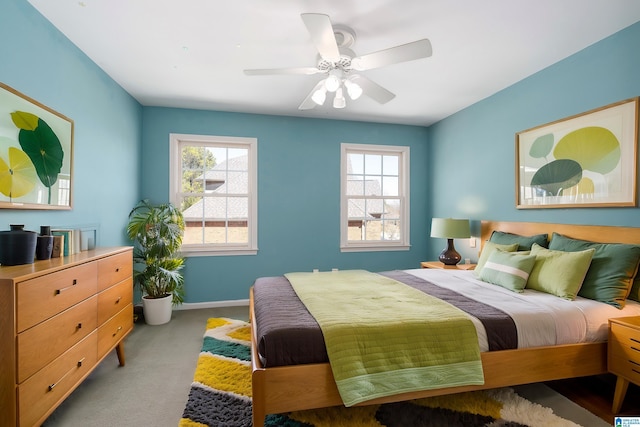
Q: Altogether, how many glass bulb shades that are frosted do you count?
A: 4